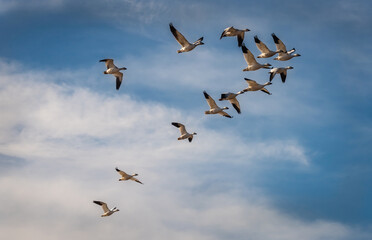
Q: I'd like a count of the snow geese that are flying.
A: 13